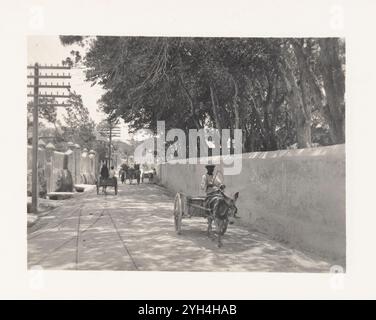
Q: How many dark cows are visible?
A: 0